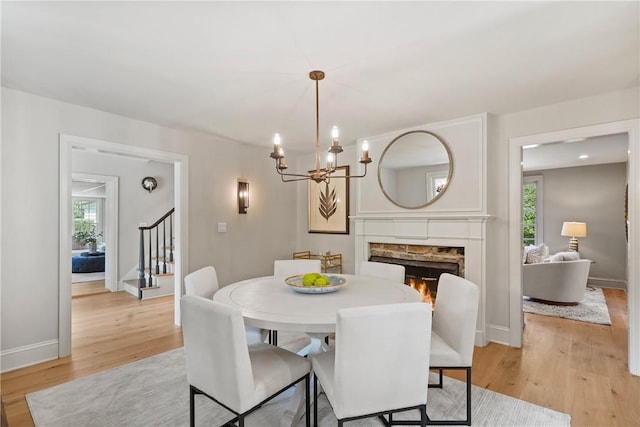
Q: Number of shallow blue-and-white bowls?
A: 1